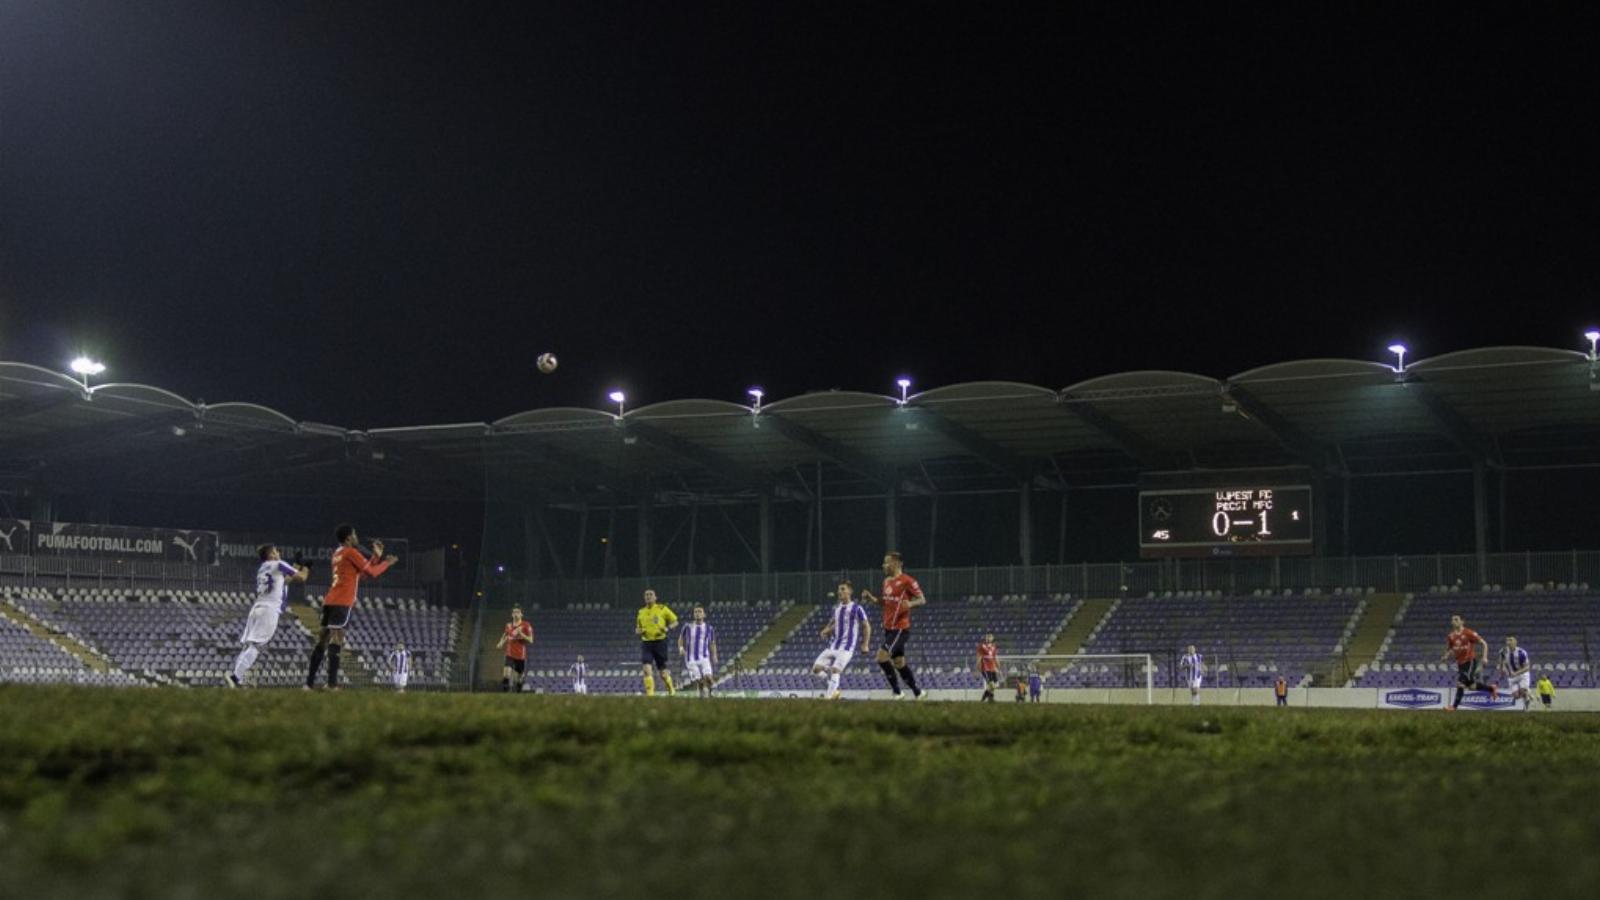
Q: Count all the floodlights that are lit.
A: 6